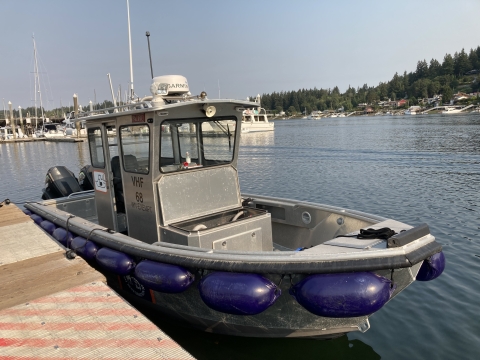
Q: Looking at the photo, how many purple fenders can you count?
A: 10